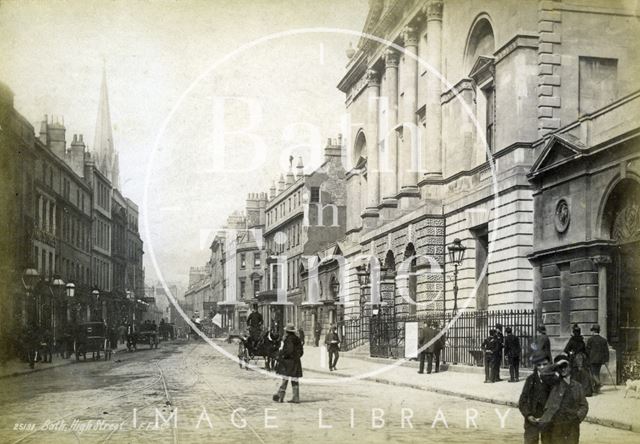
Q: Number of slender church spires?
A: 1